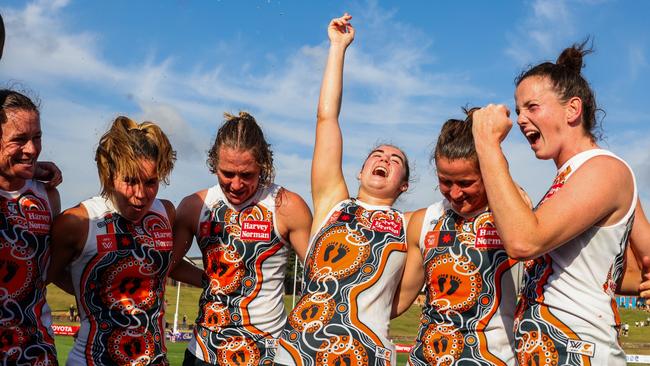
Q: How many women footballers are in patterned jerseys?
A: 6